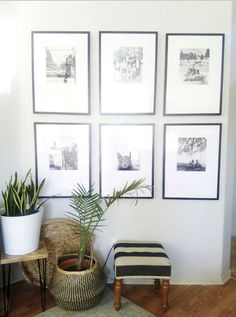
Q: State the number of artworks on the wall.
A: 6